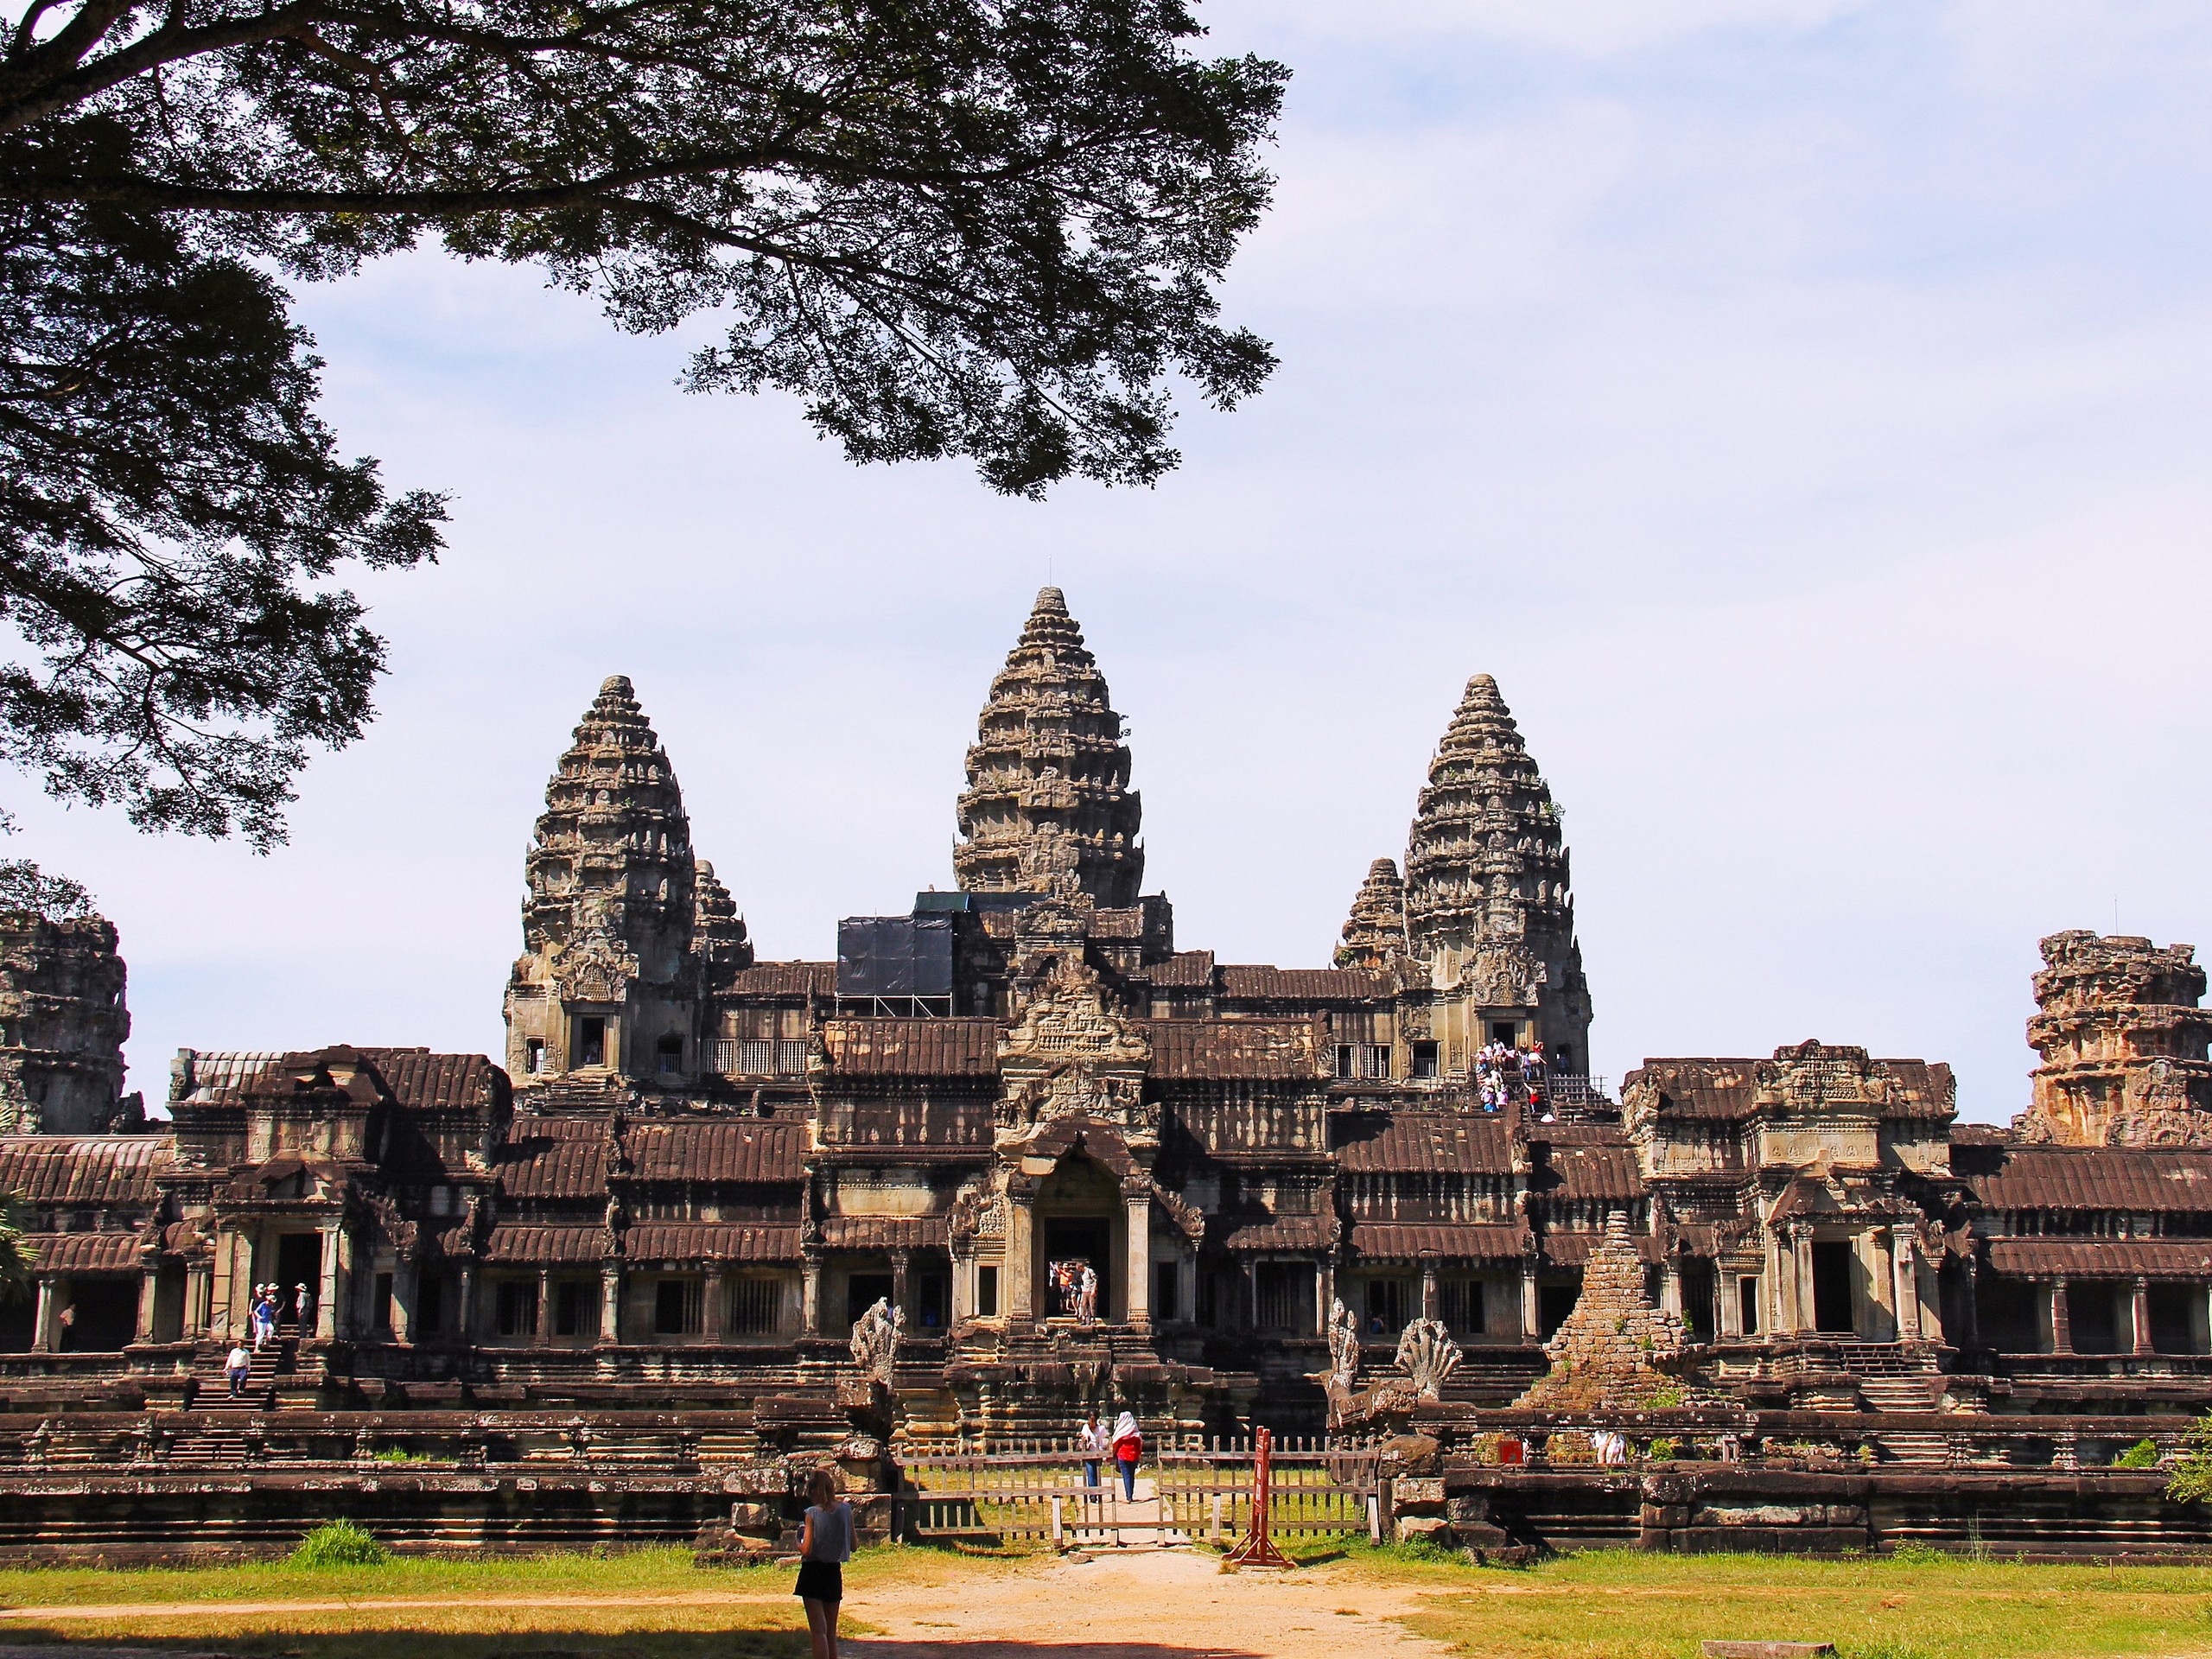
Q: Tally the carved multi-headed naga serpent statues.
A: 3